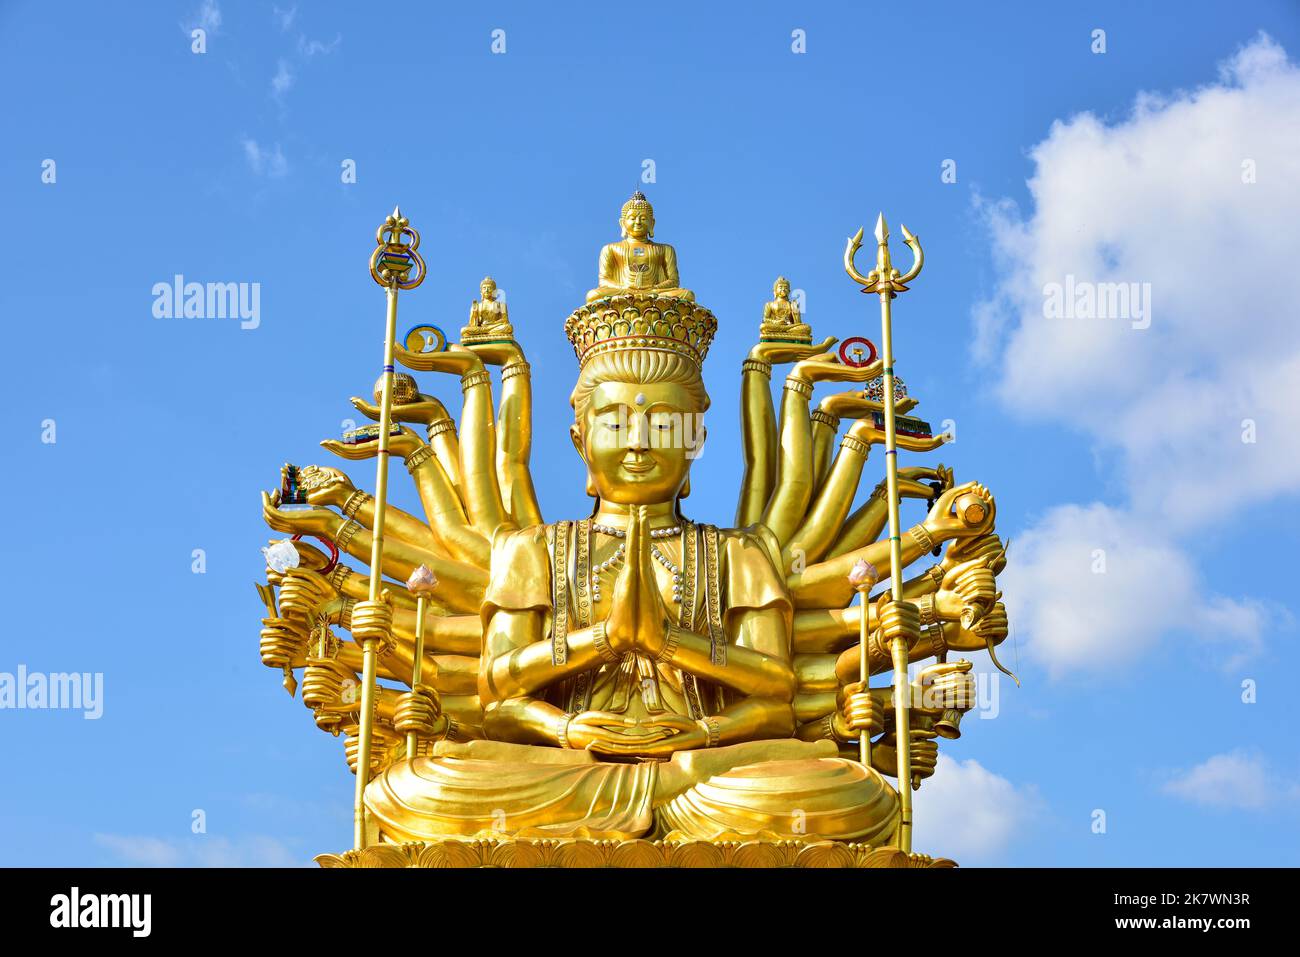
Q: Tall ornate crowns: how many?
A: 1